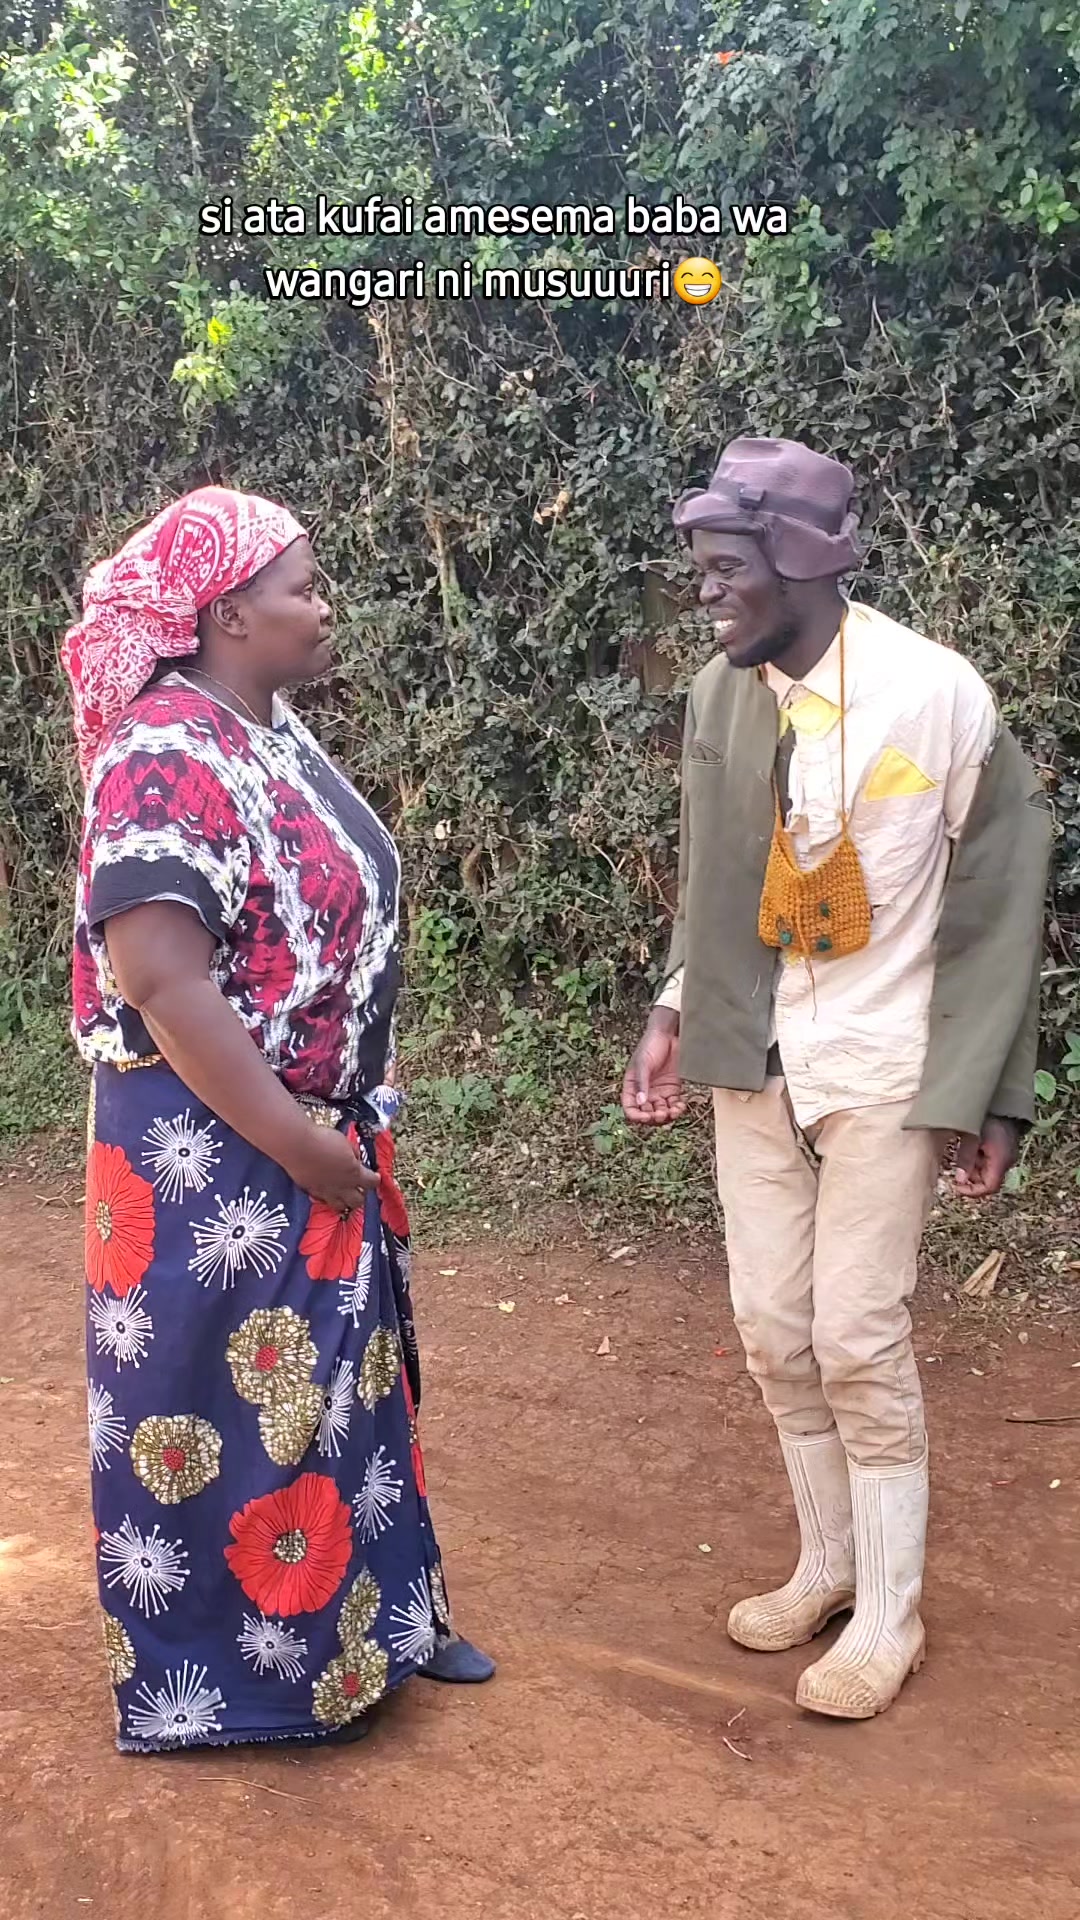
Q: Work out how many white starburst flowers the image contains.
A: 11